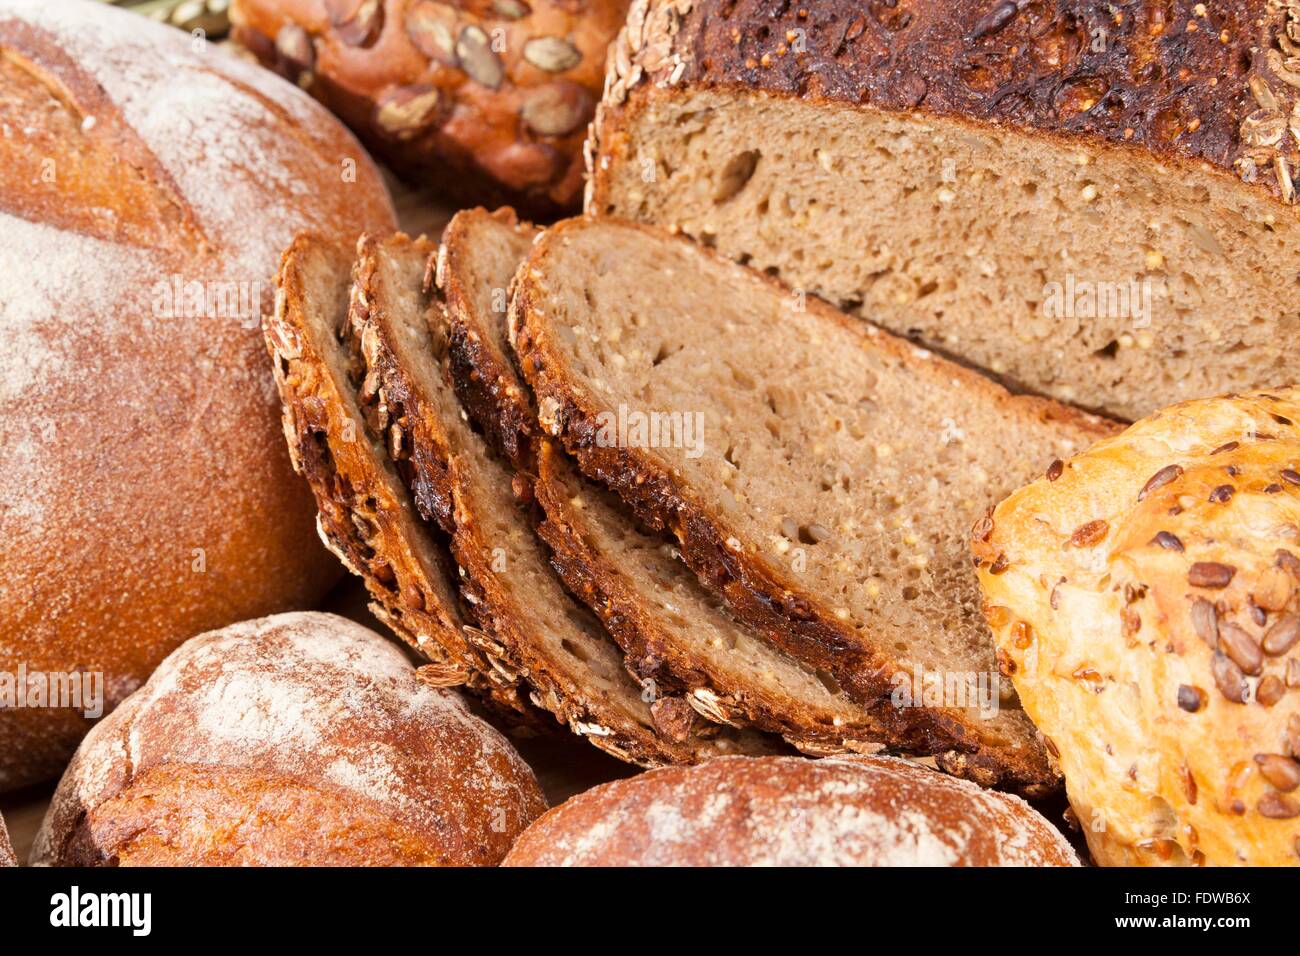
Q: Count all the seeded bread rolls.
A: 2